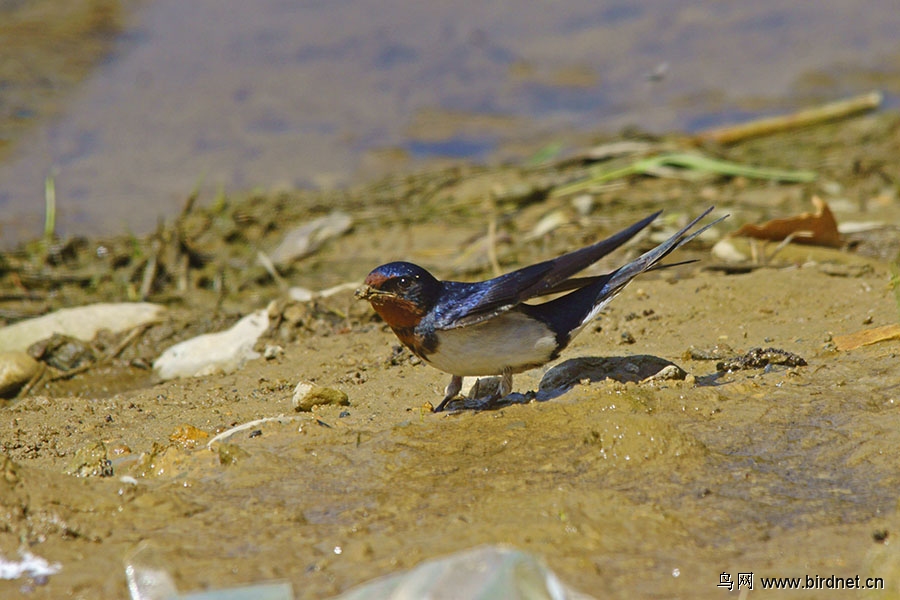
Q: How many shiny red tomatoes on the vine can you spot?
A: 0